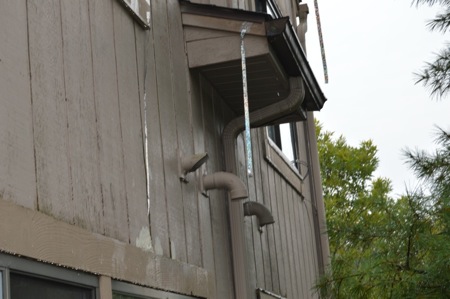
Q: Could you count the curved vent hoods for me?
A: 2